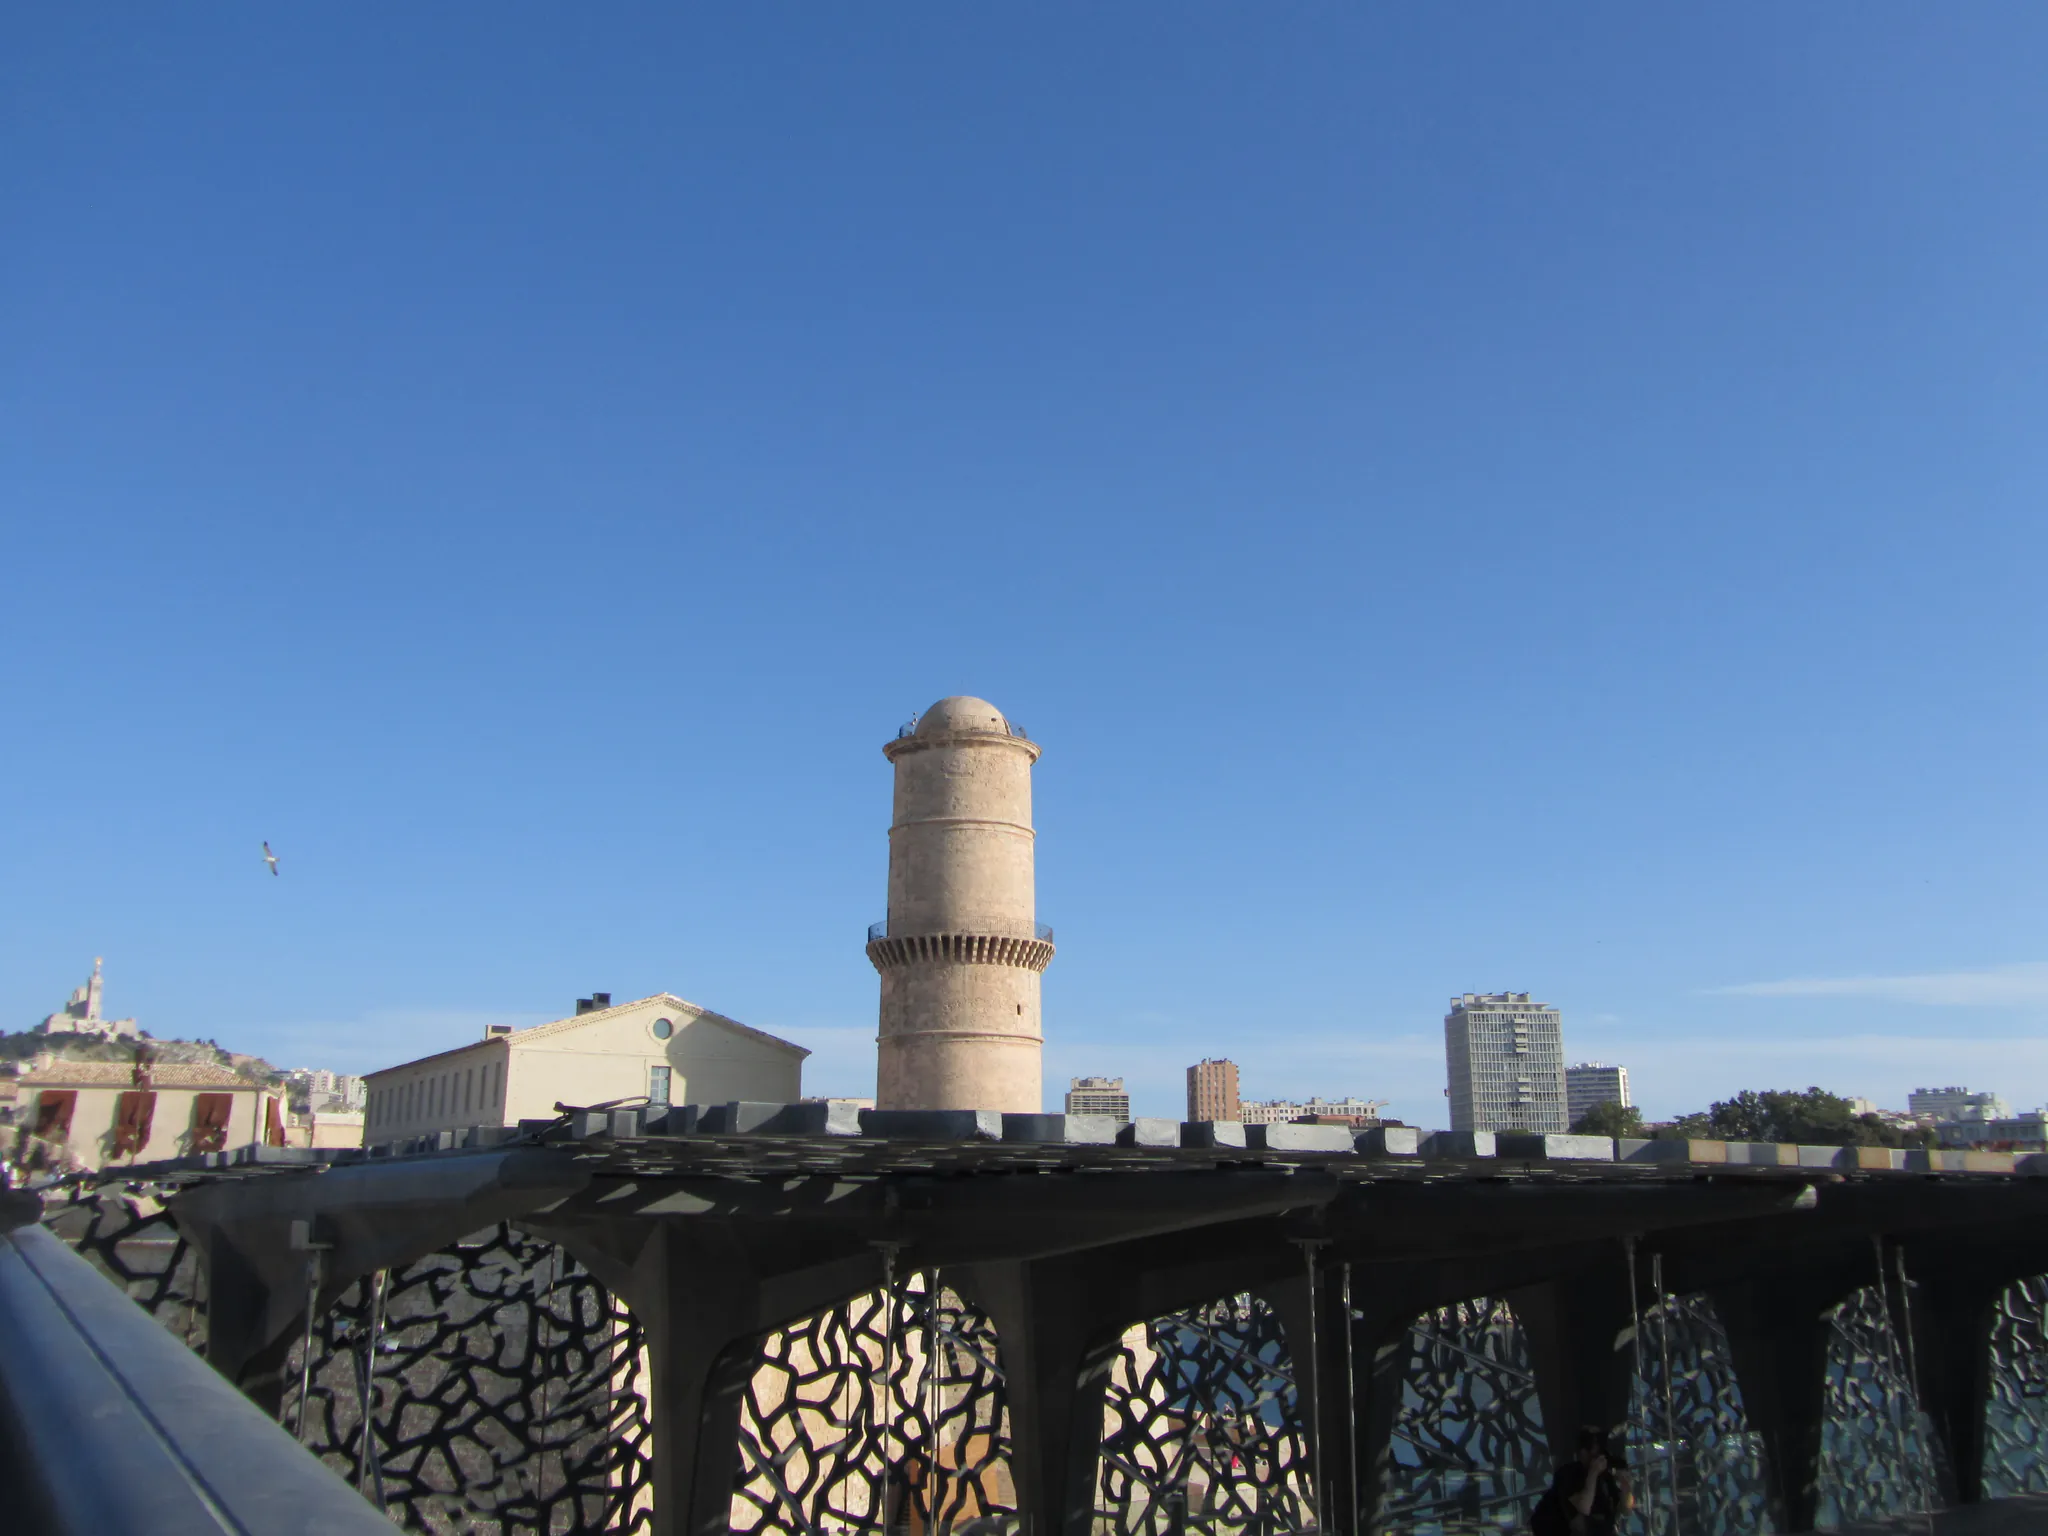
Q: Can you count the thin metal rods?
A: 10